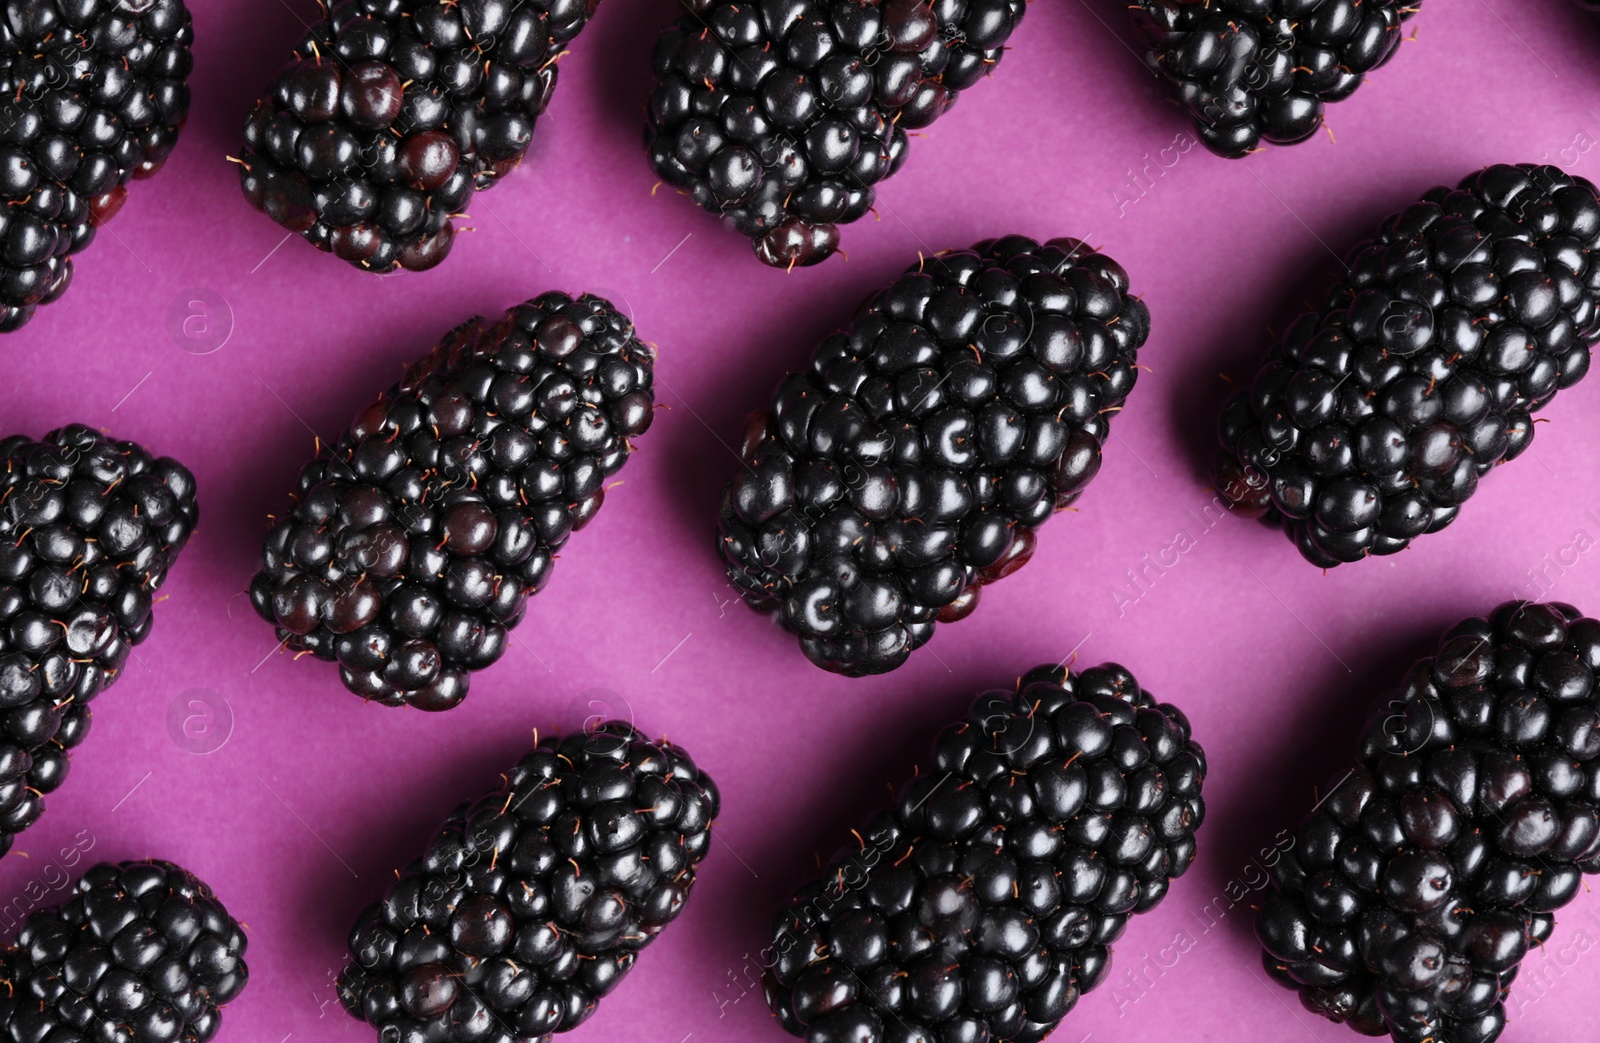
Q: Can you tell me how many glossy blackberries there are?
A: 12